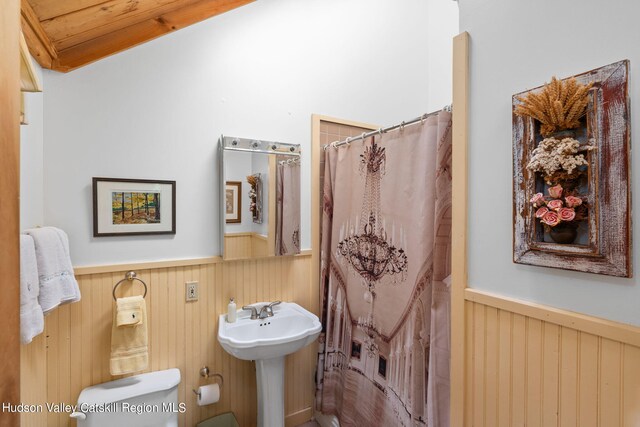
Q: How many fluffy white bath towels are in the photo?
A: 2